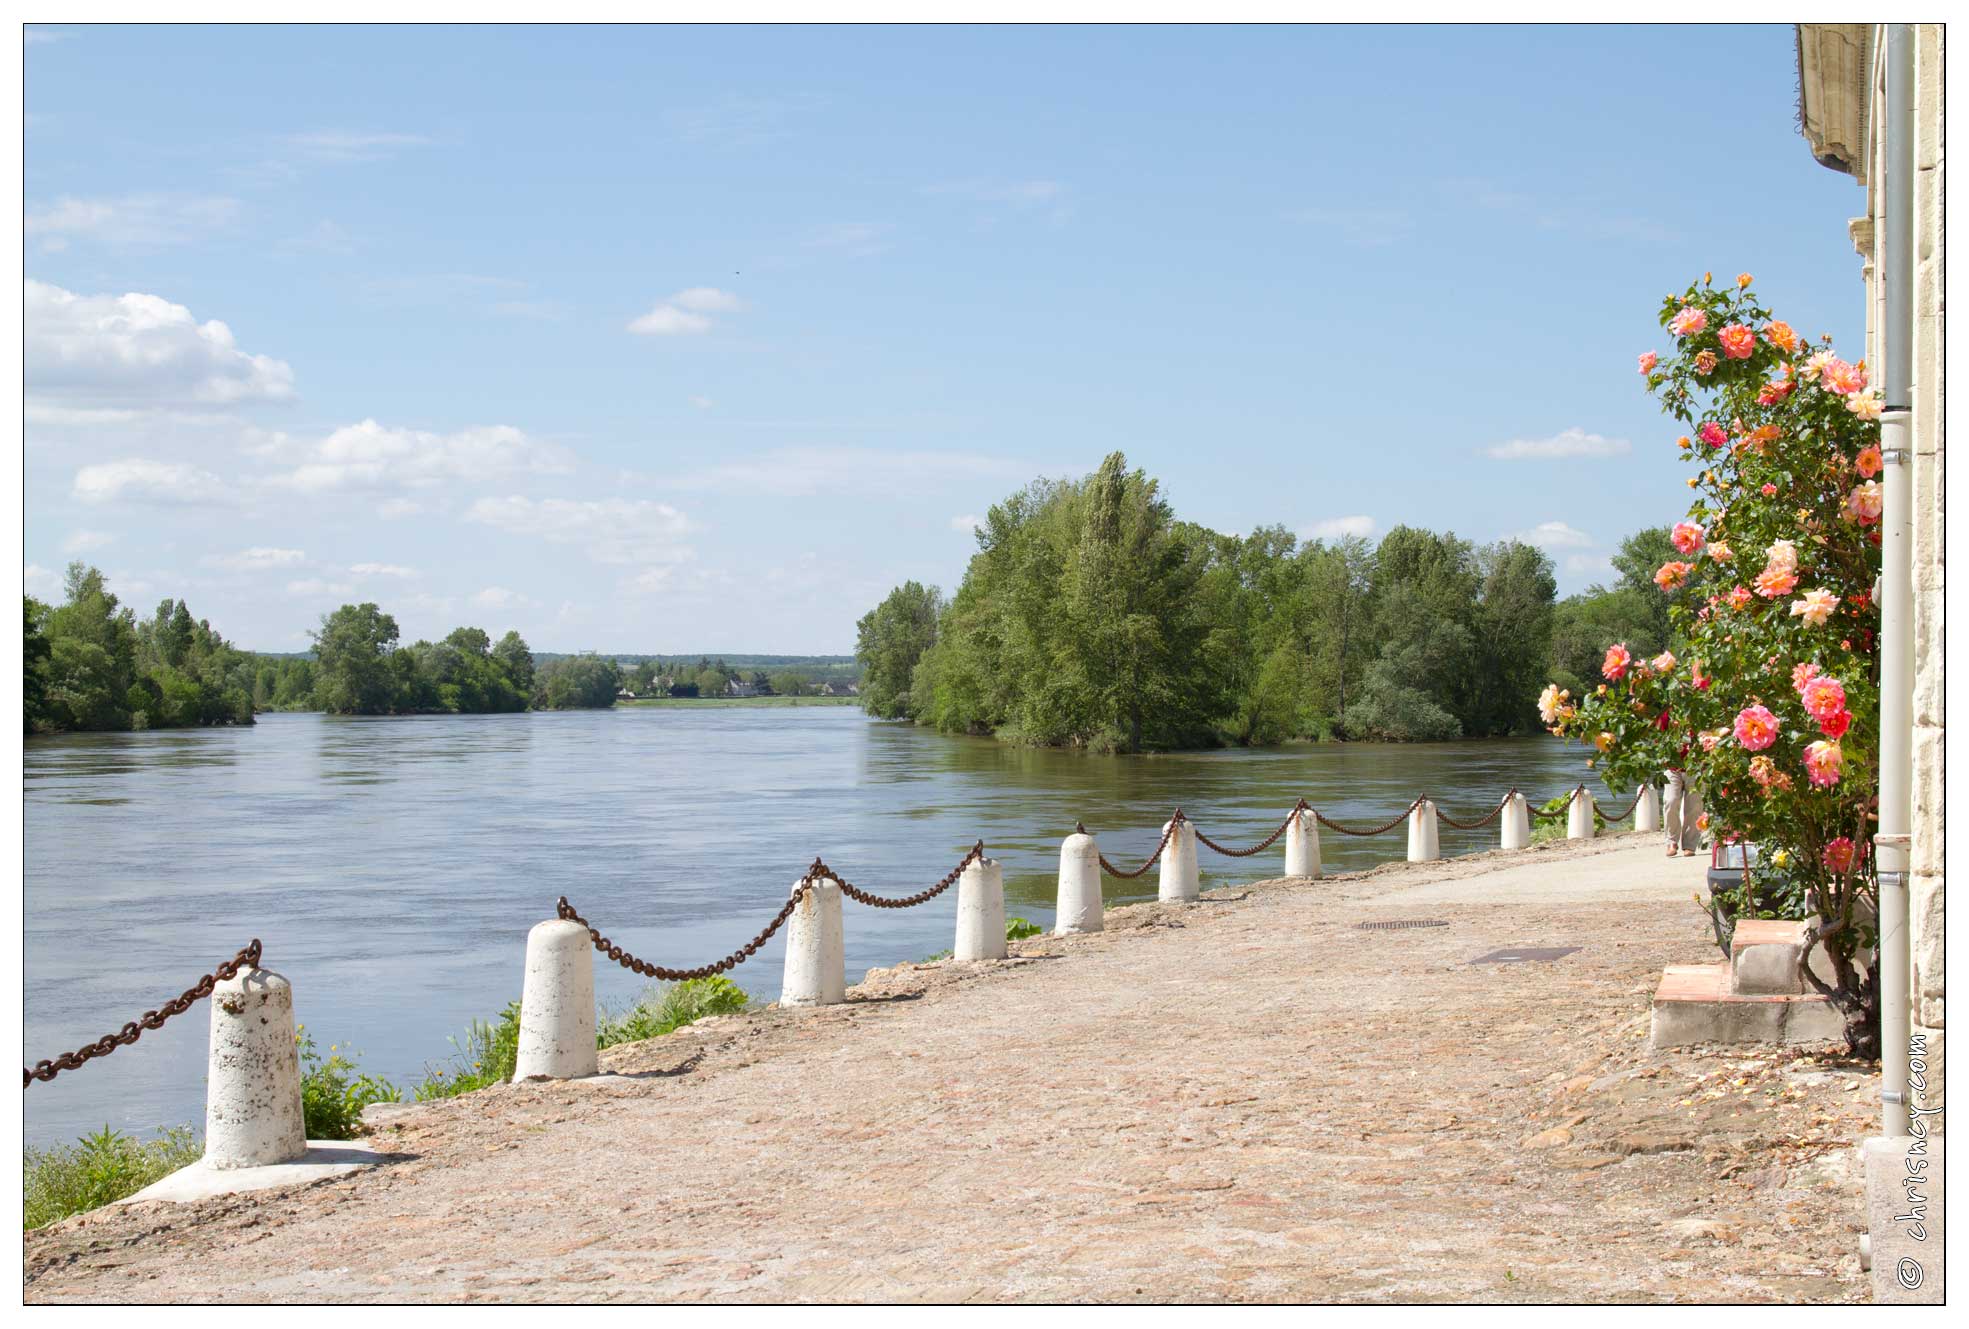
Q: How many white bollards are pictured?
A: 11